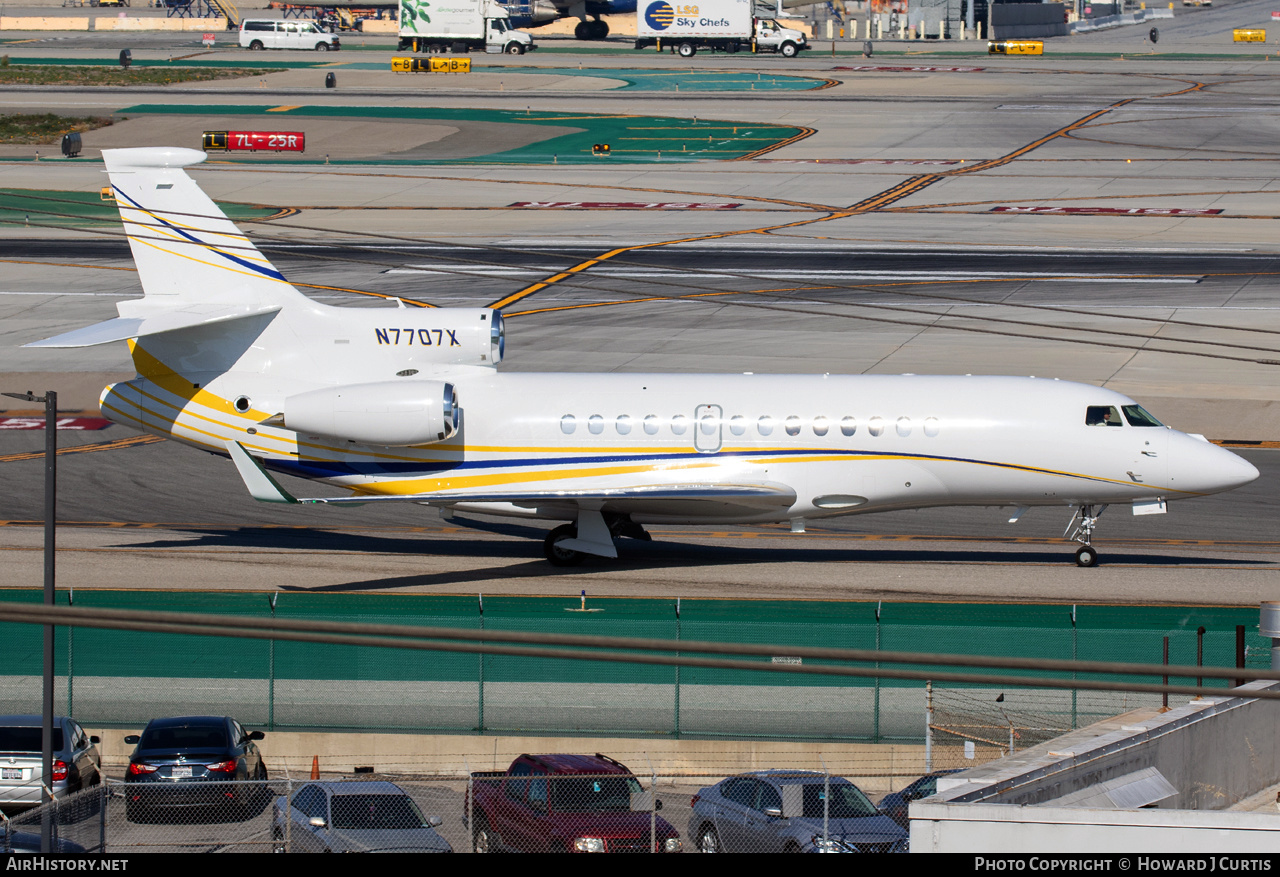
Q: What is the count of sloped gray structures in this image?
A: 1